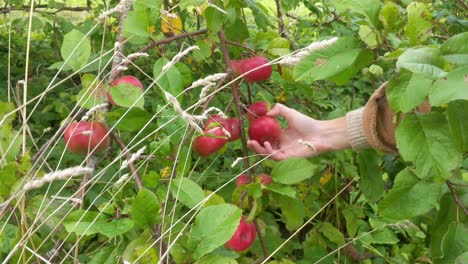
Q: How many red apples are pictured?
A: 12